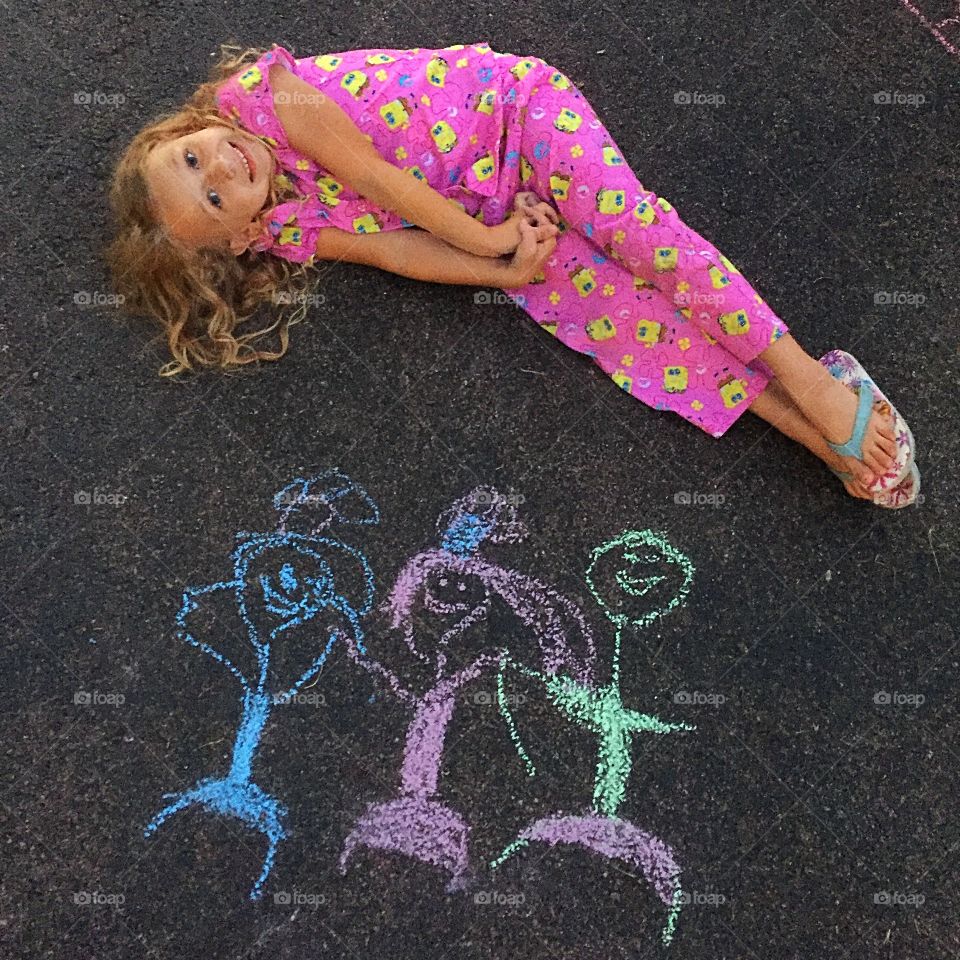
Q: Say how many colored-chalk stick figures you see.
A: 3